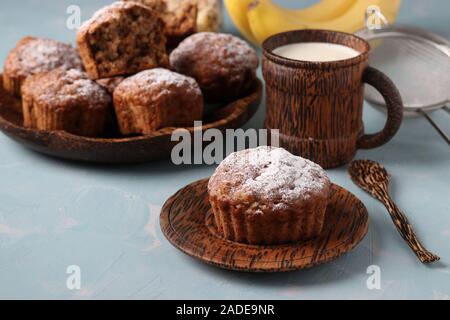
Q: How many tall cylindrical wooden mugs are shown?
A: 1